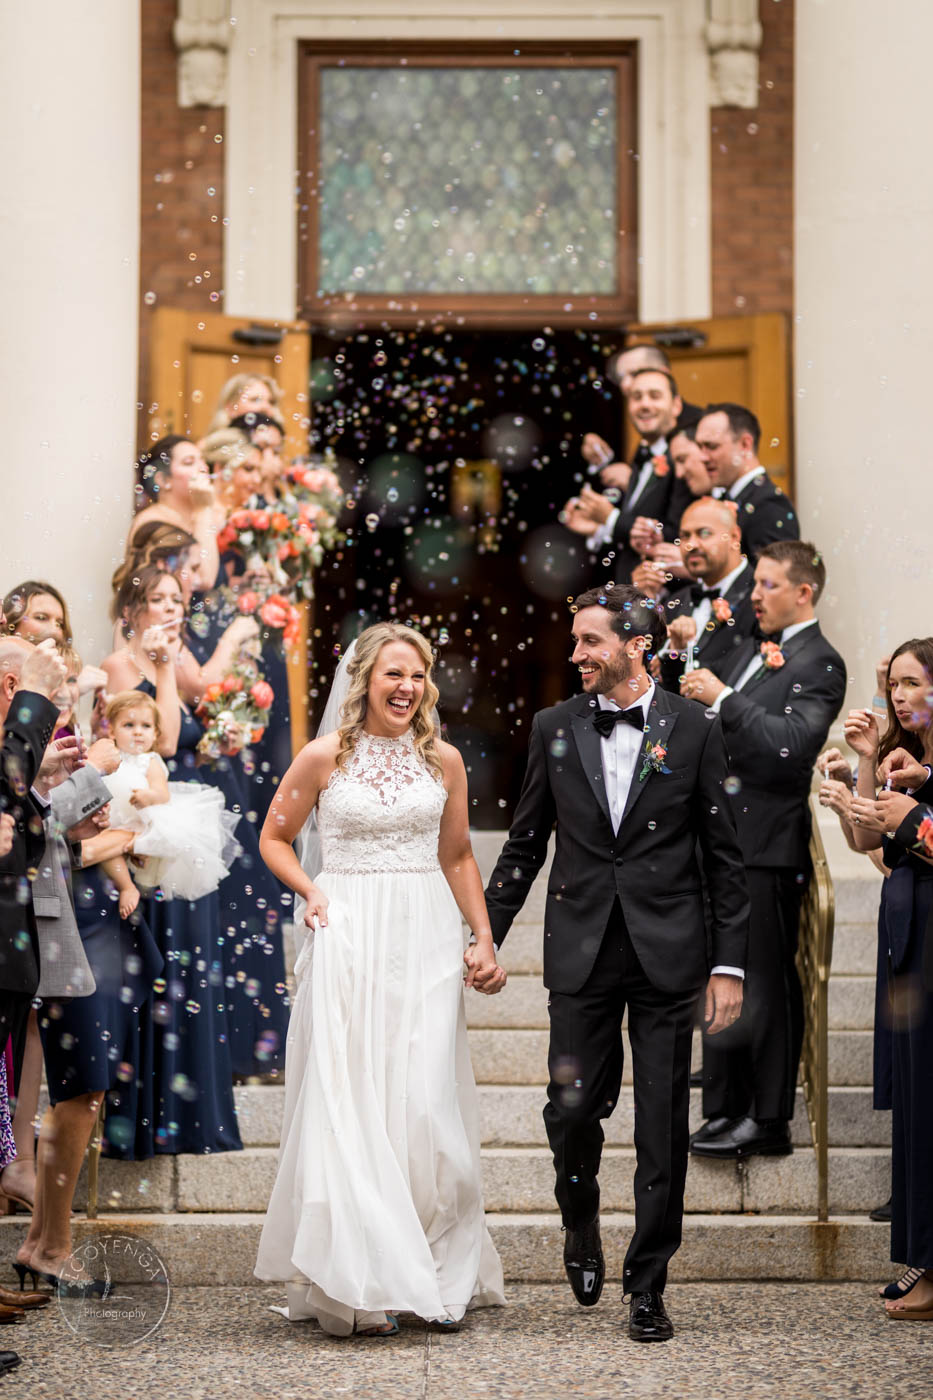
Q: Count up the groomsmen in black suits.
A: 6